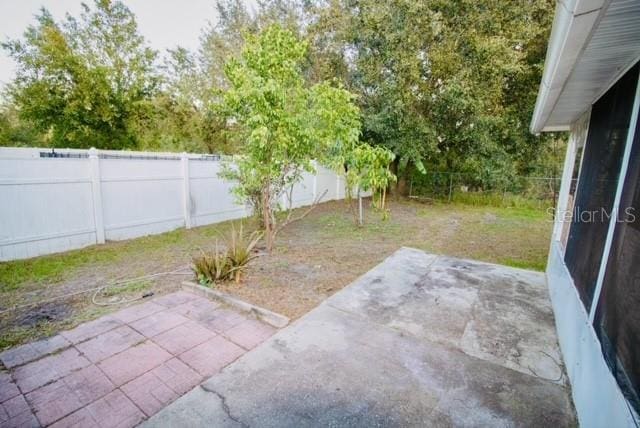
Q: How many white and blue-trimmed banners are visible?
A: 0